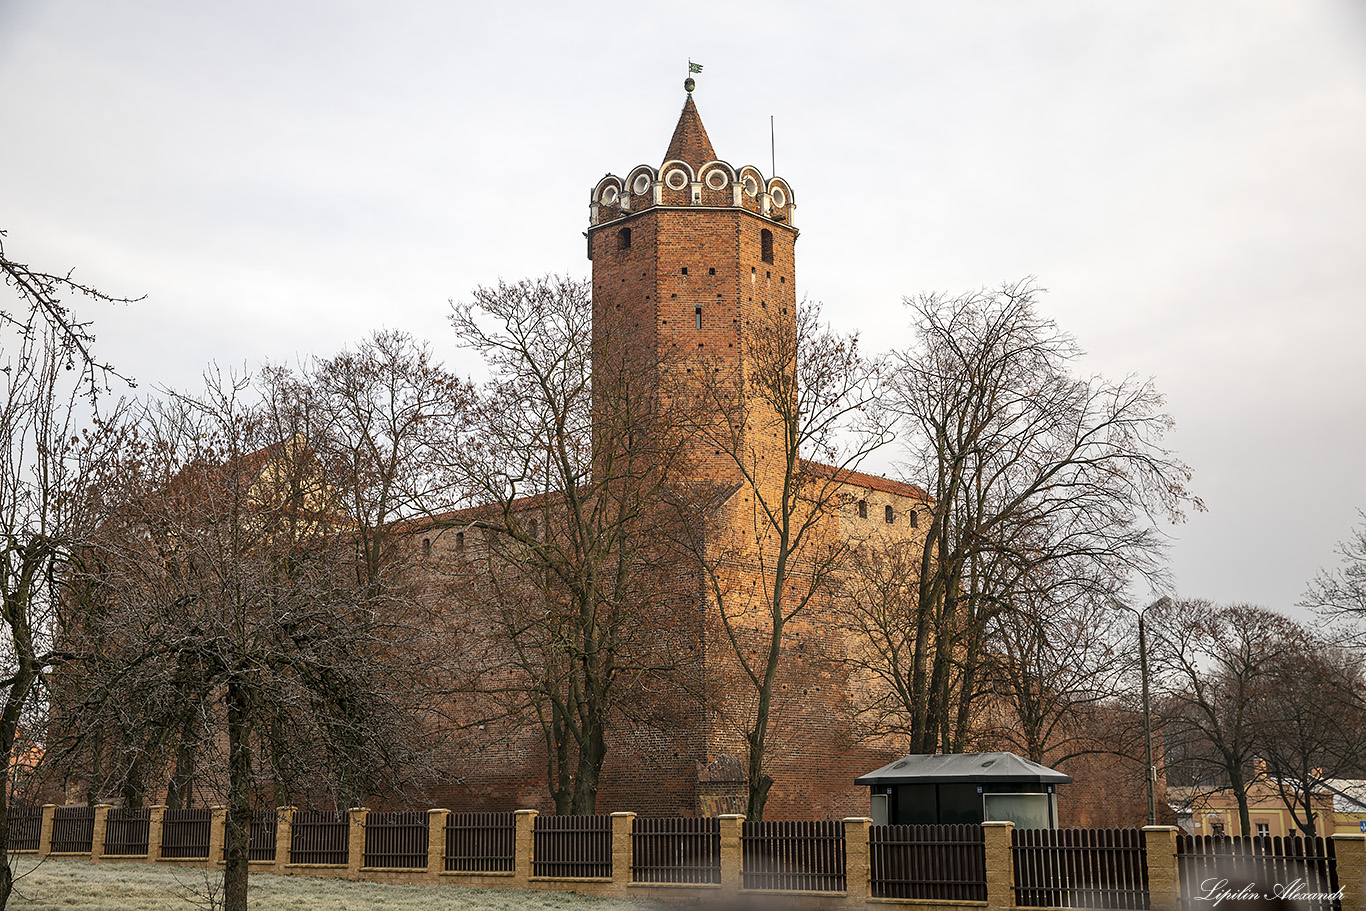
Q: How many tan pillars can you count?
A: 14